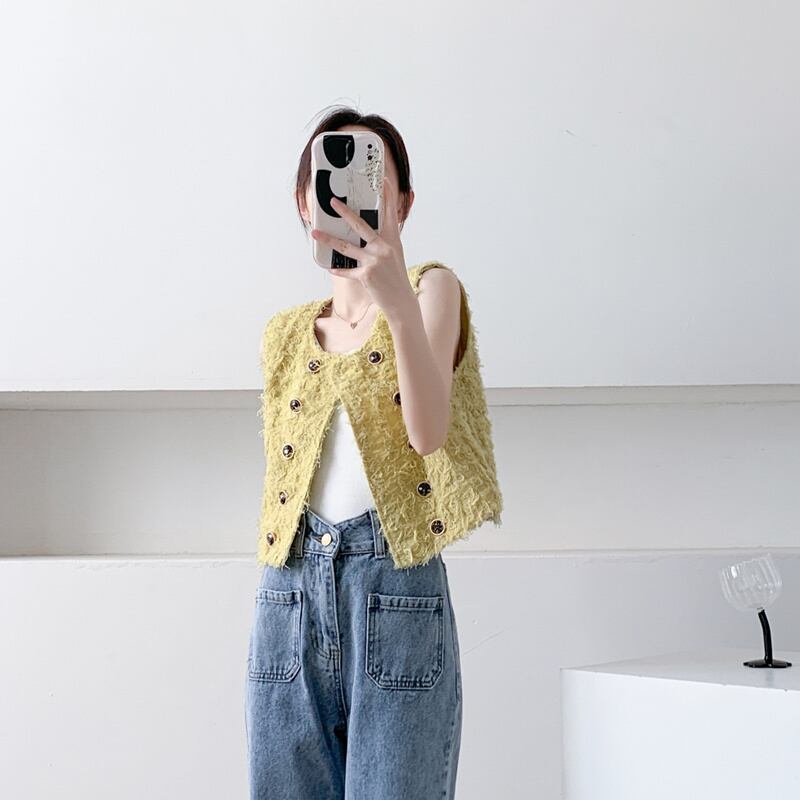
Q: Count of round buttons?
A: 11